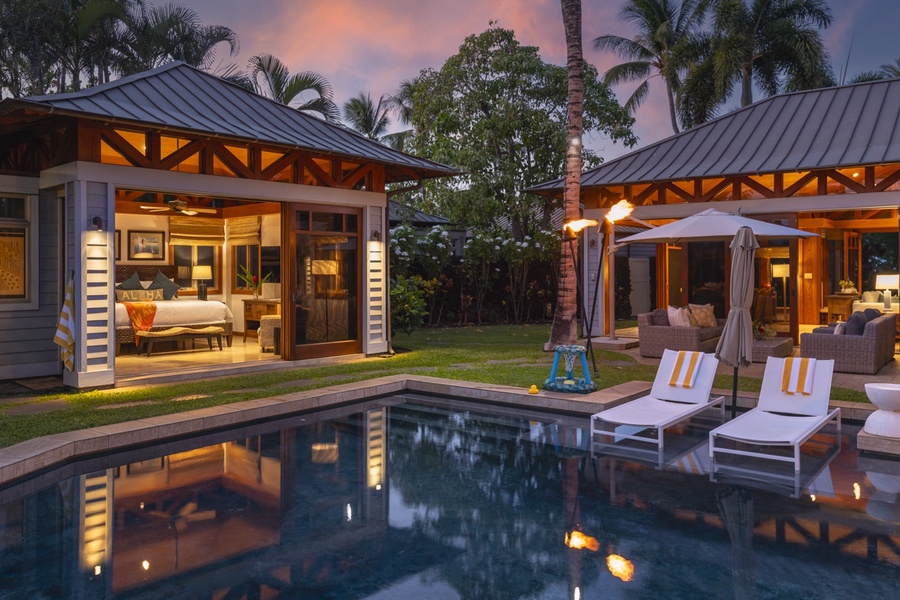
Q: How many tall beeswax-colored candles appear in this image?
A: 0